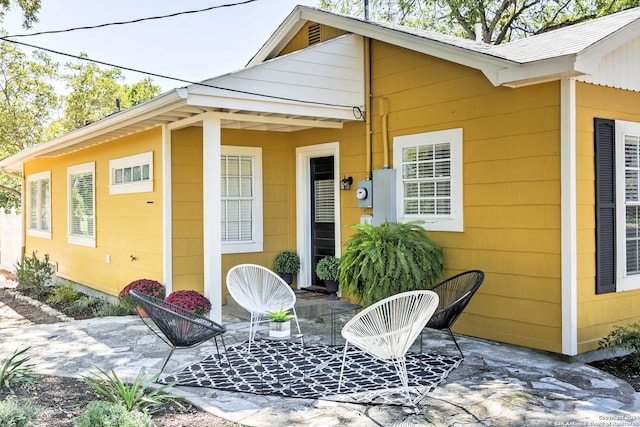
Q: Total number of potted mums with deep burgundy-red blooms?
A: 2